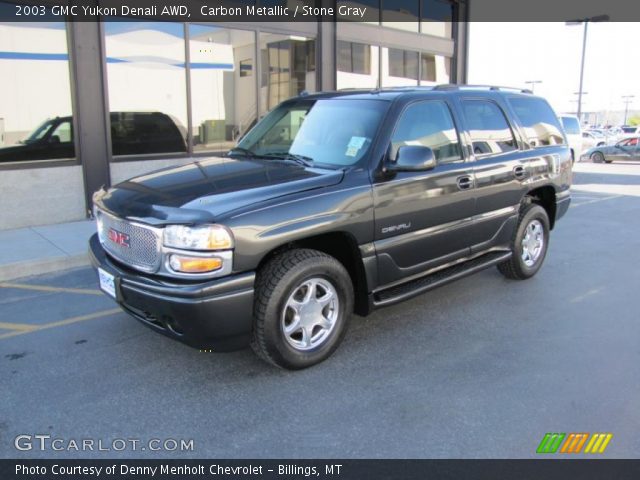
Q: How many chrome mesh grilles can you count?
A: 1